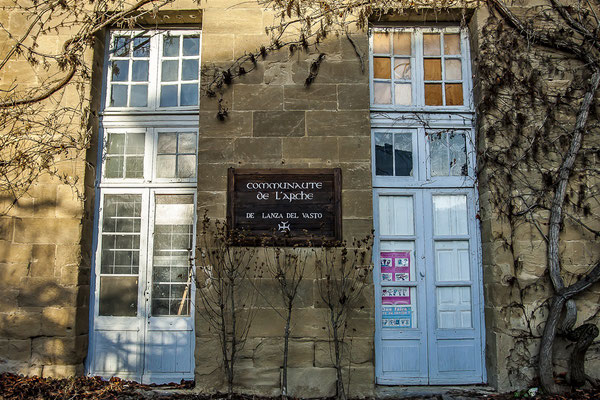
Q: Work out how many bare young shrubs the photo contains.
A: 3